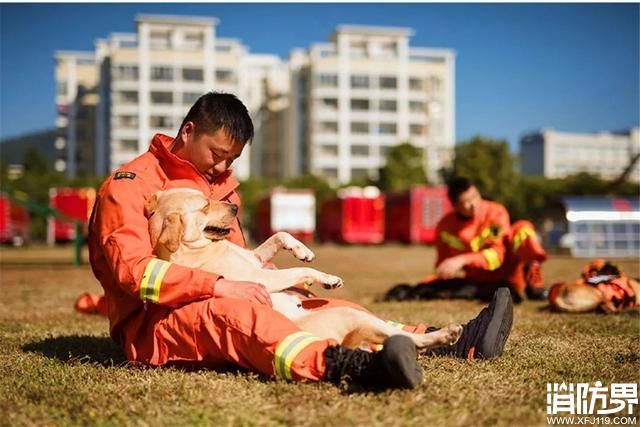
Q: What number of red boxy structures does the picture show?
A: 5